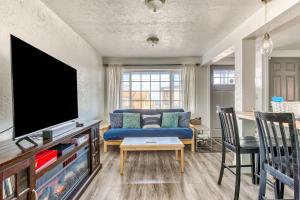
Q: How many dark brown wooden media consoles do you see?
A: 1